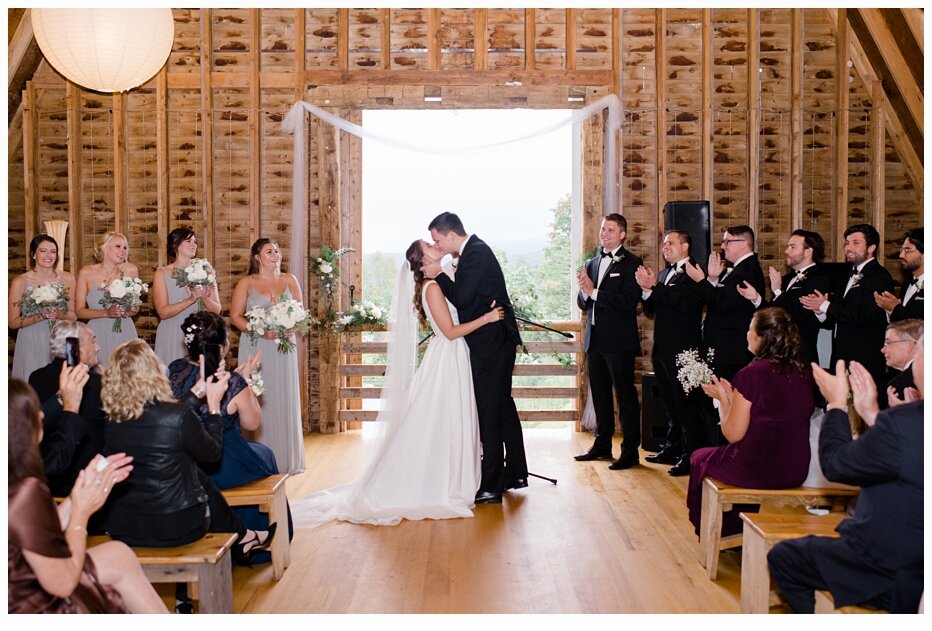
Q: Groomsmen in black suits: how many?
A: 6